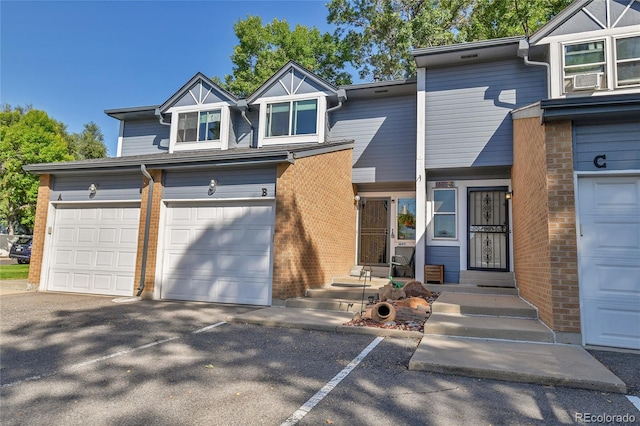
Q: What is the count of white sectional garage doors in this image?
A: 3